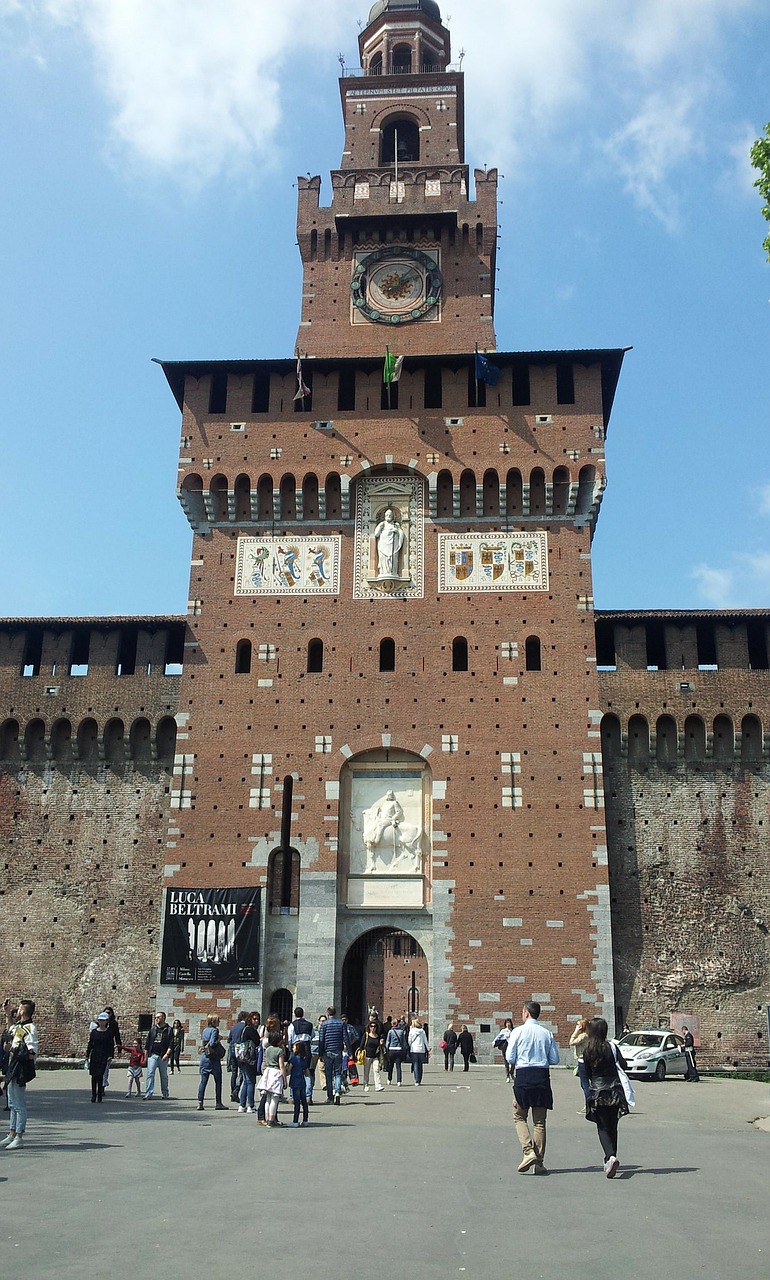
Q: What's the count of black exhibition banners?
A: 1